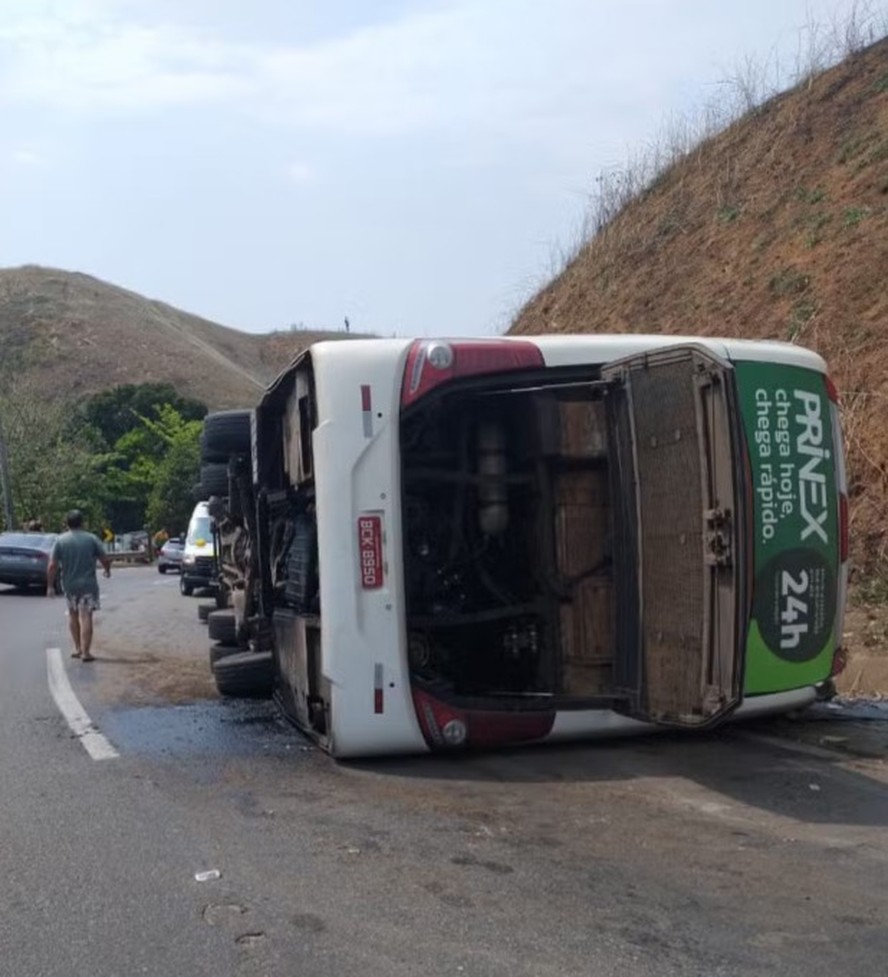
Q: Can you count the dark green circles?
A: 1